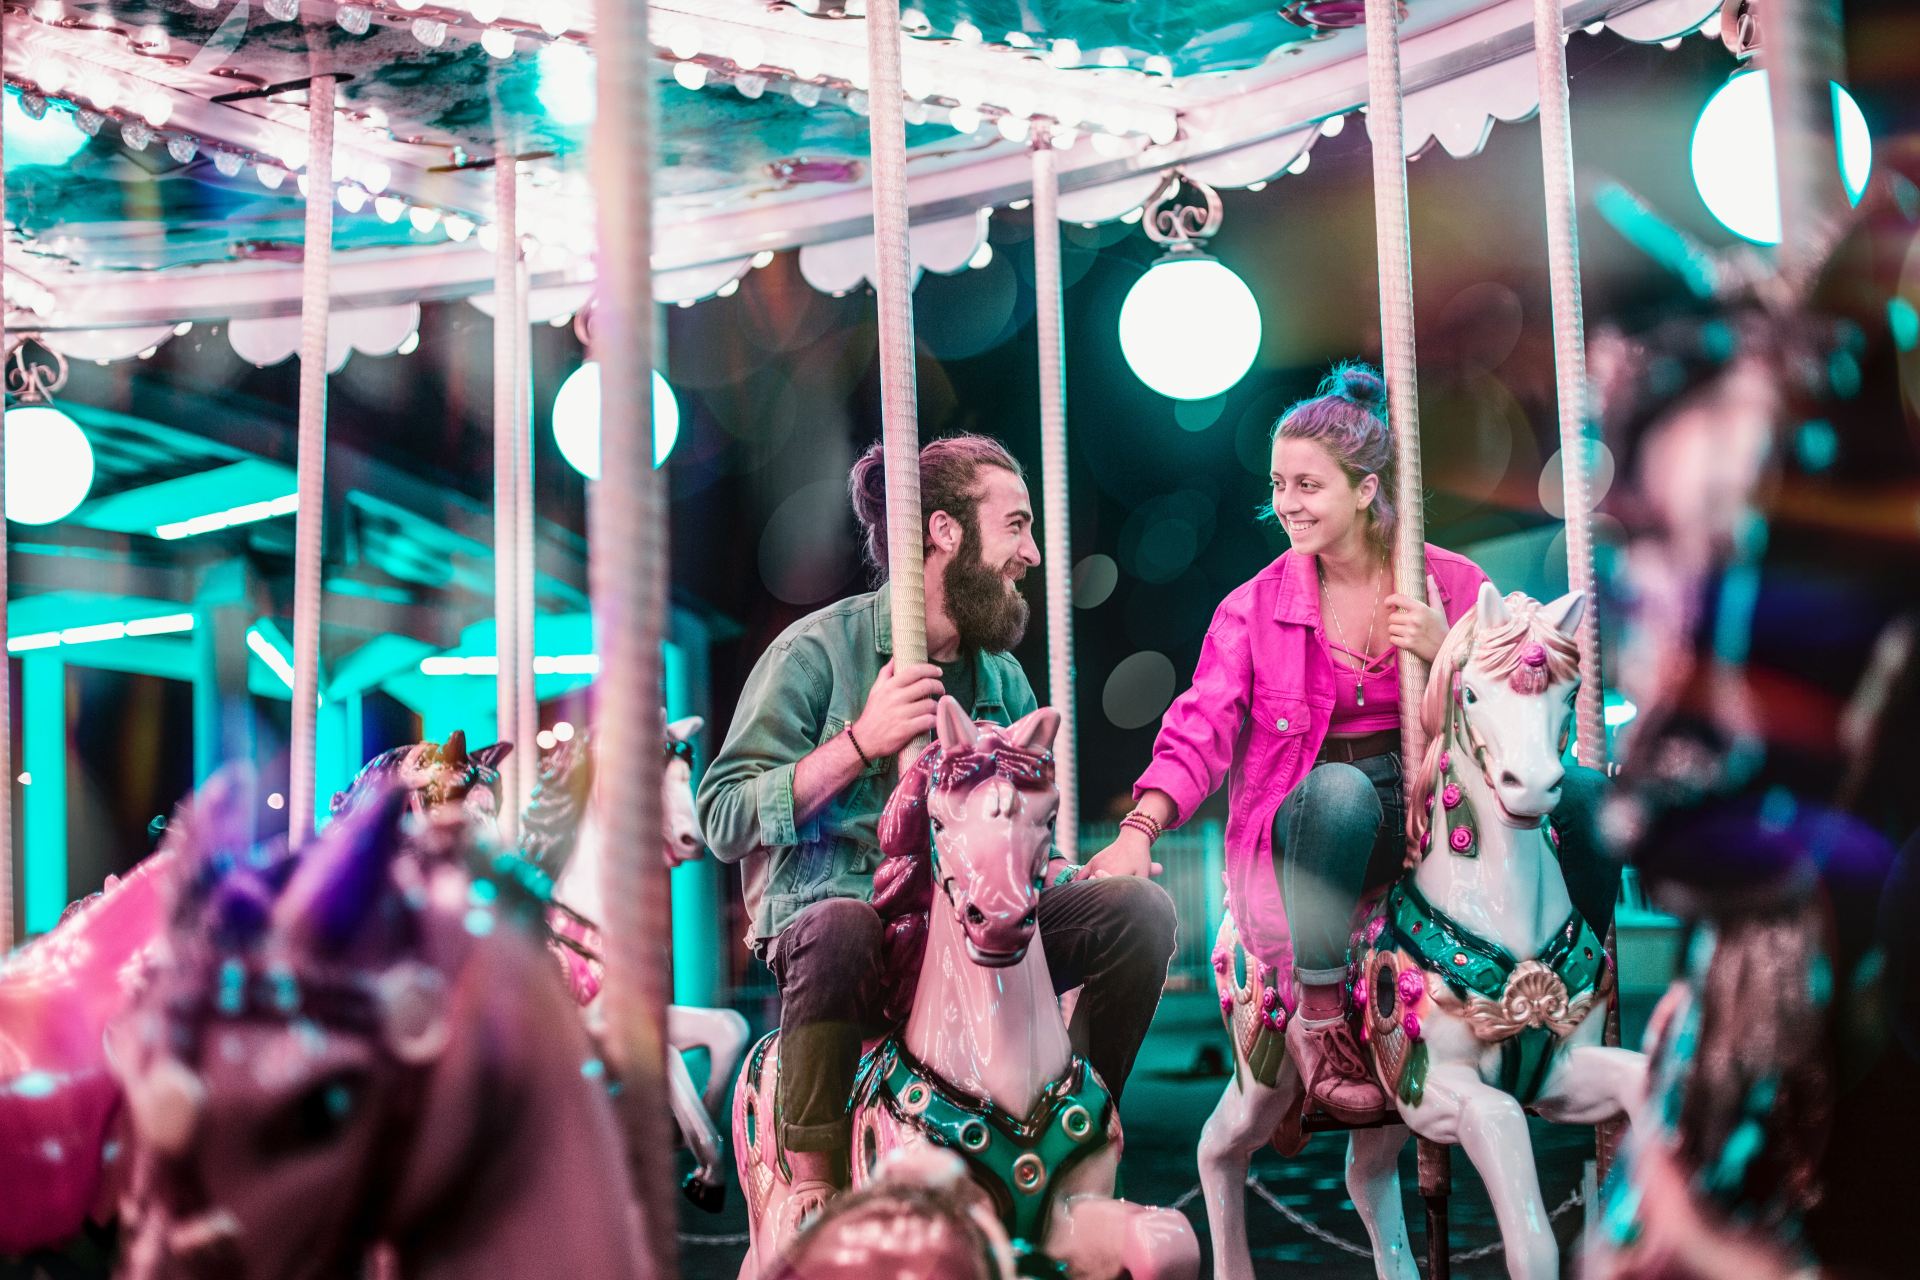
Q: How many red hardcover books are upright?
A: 0